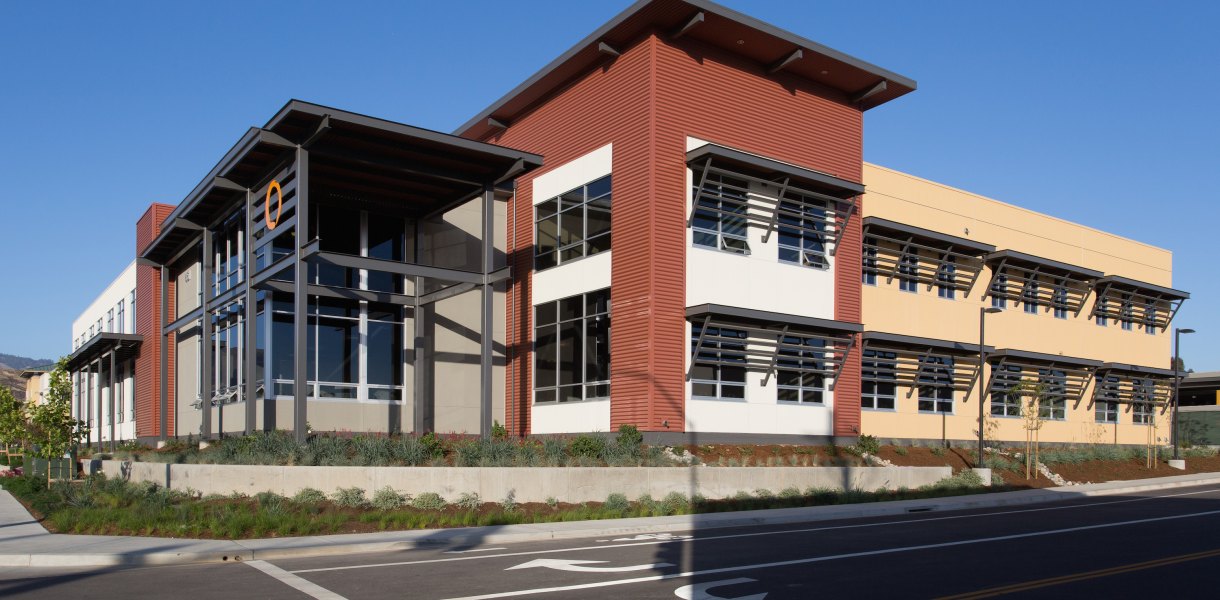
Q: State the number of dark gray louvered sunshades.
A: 8